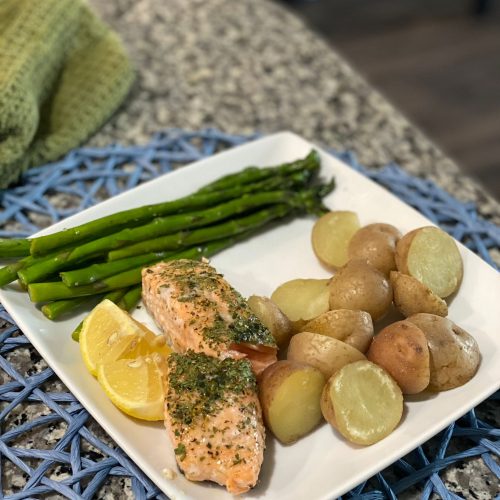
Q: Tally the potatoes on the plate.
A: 13